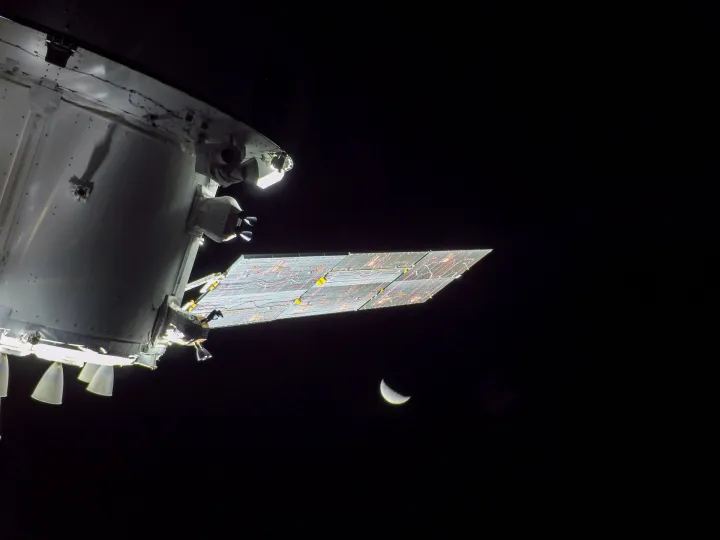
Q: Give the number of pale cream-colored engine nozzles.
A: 4